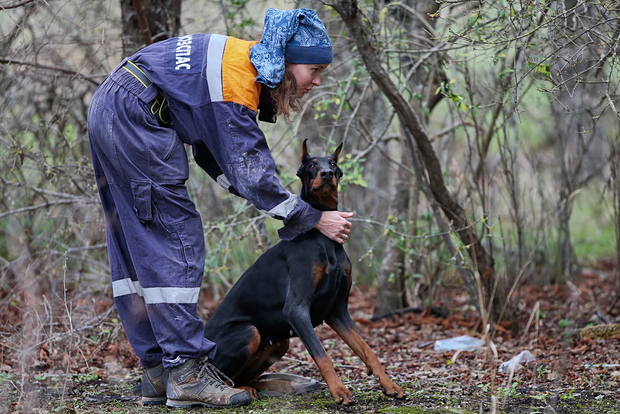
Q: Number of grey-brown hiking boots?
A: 2